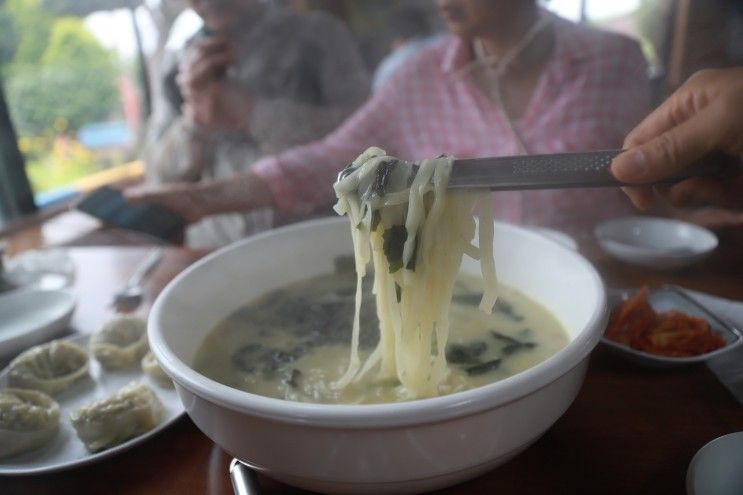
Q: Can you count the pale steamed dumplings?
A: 5